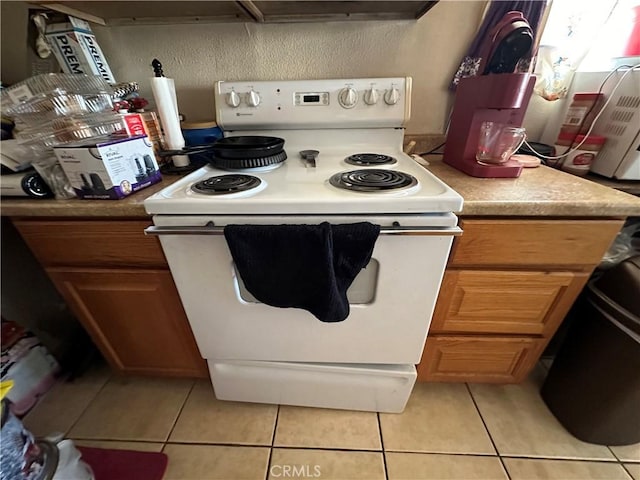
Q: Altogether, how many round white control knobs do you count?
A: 5